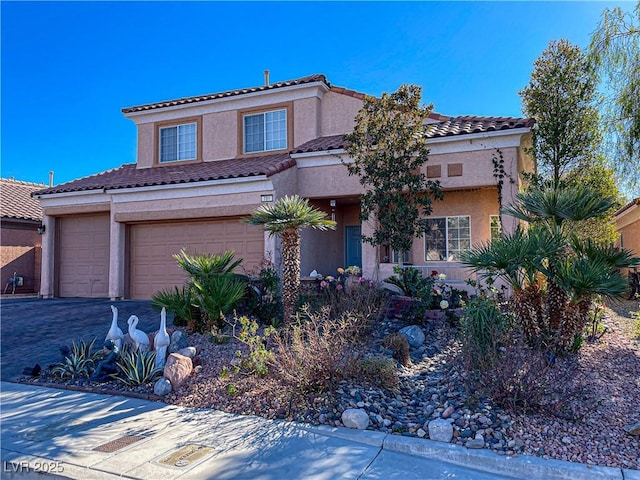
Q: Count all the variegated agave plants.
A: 2